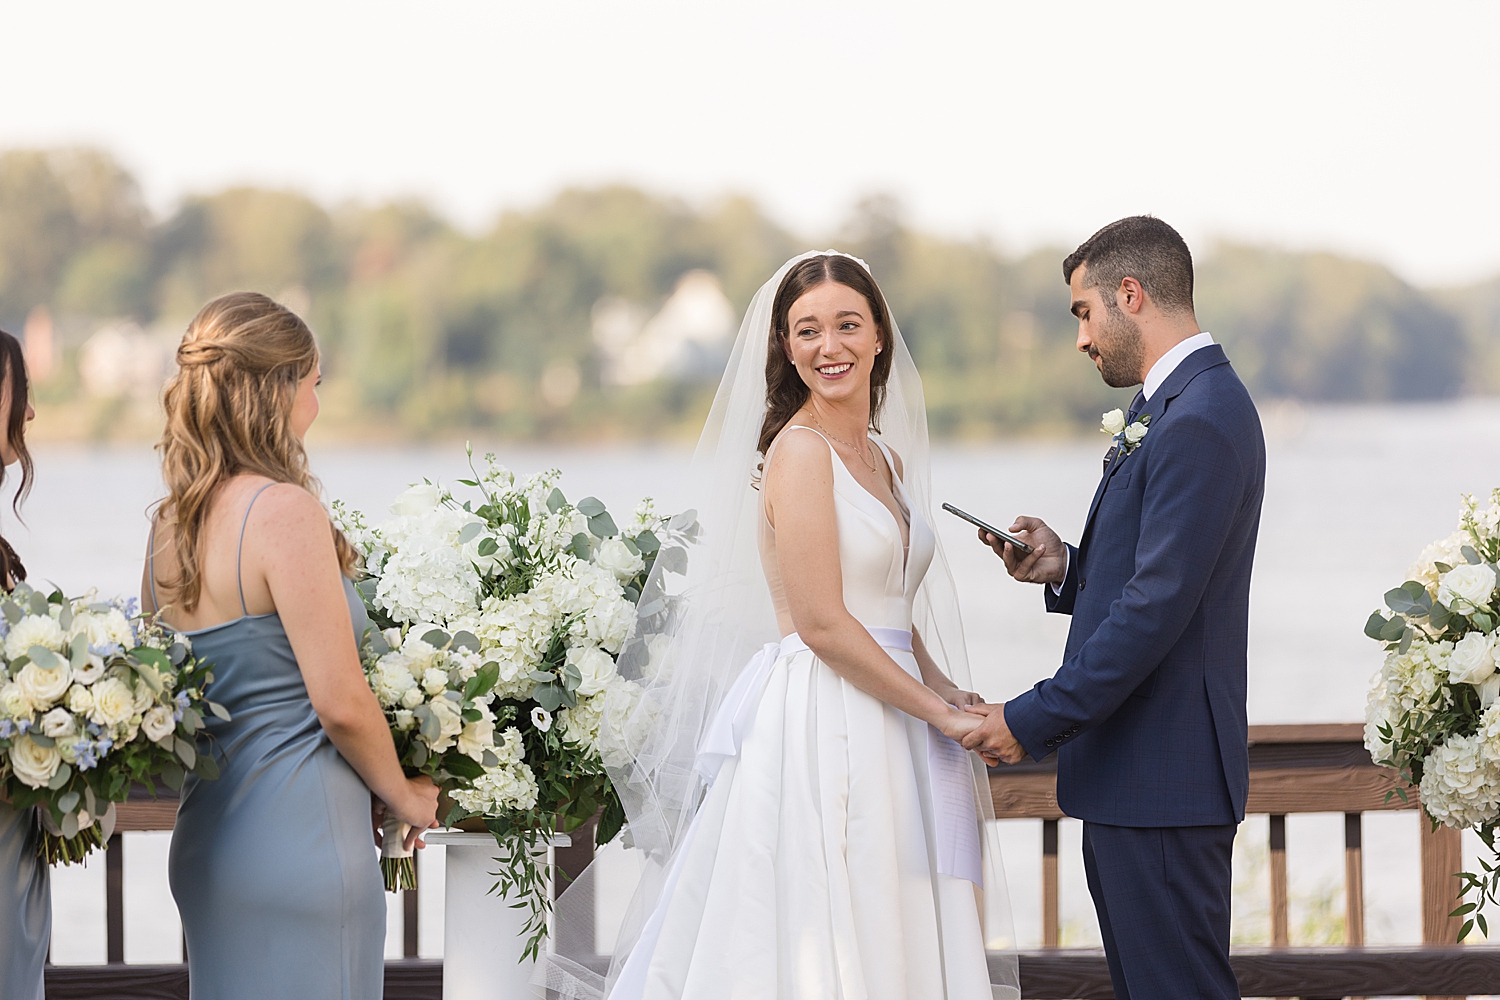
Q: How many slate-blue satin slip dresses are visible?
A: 2